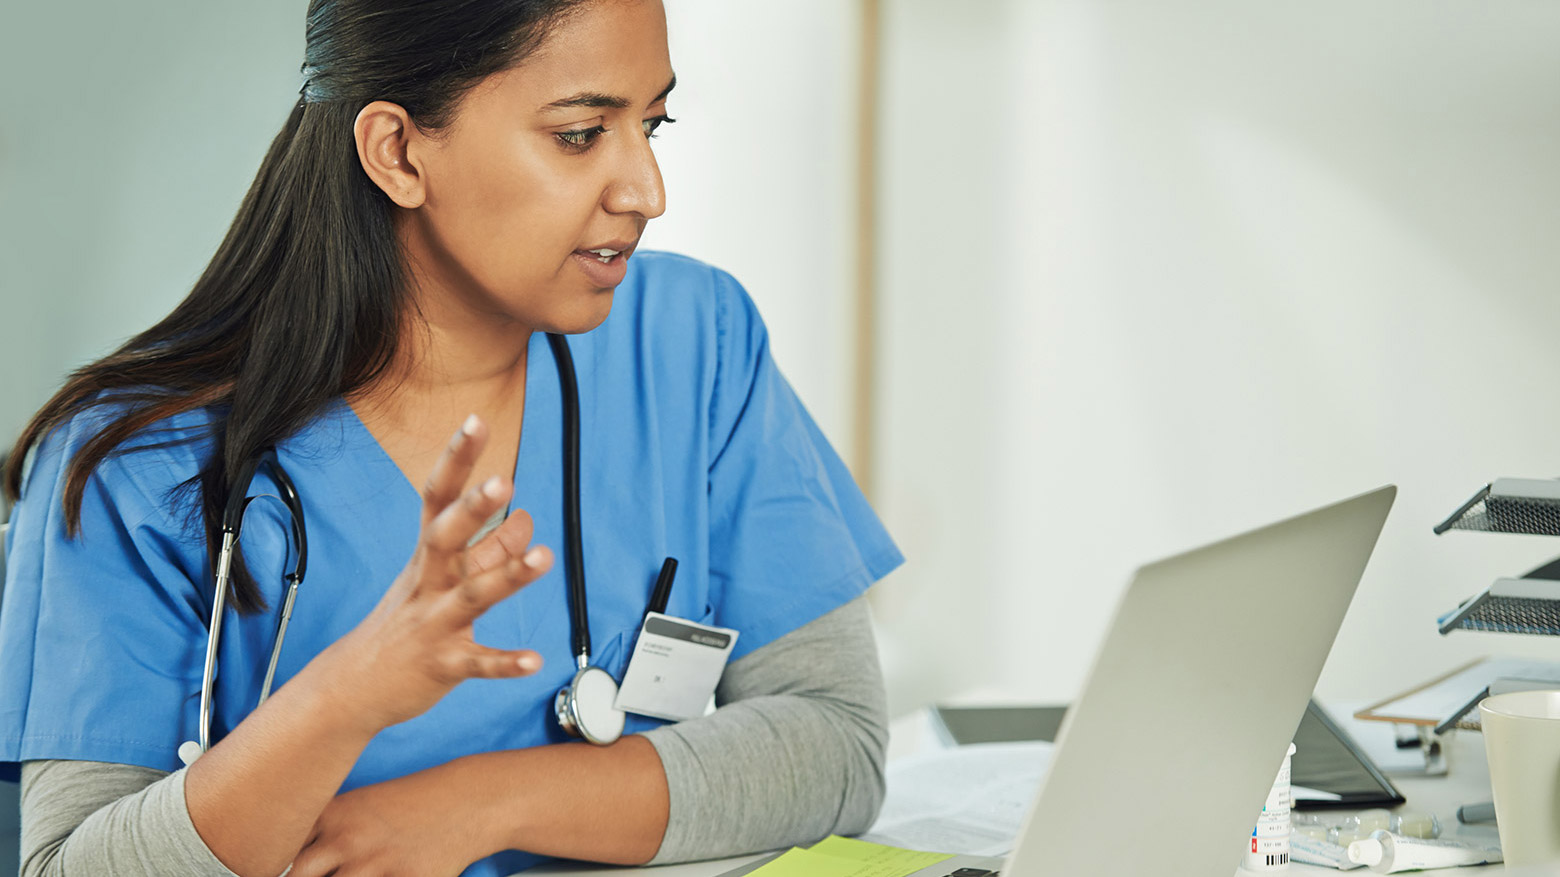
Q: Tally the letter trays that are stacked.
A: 3